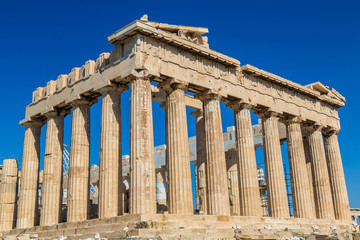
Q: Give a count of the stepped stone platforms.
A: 1